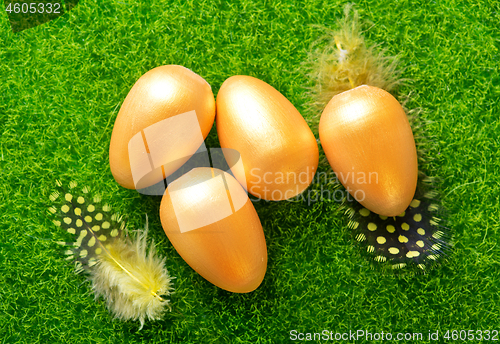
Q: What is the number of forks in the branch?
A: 0